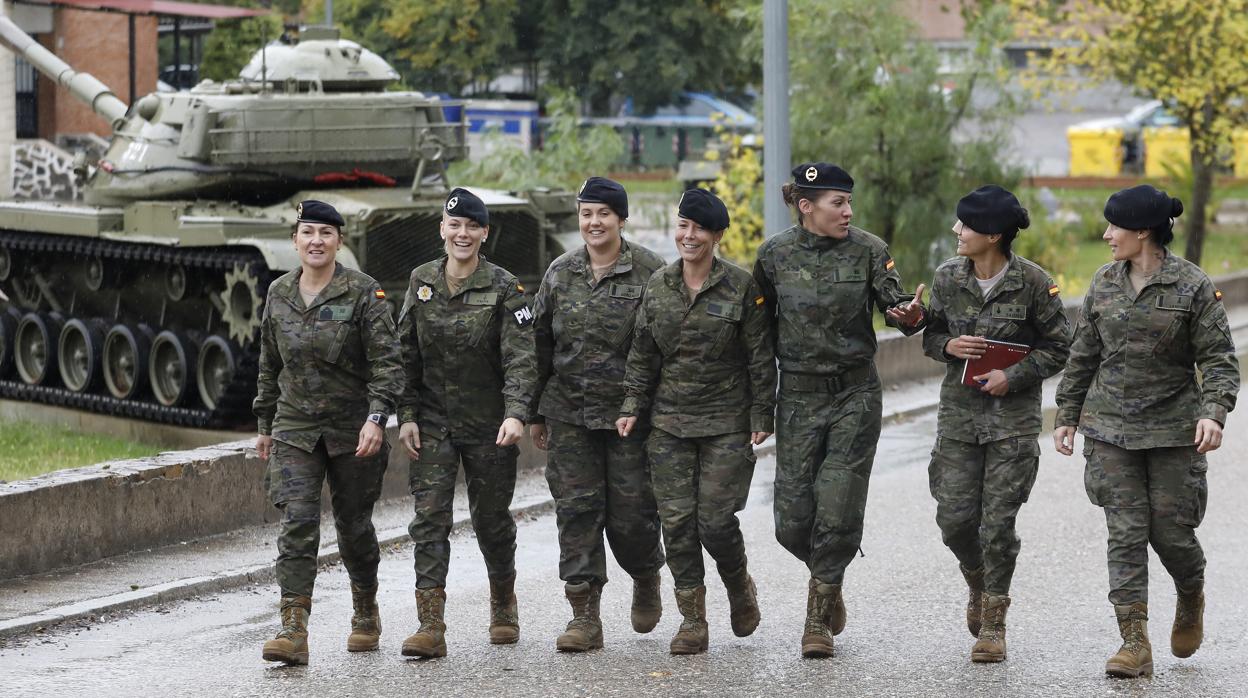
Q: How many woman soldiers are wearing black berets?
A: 7